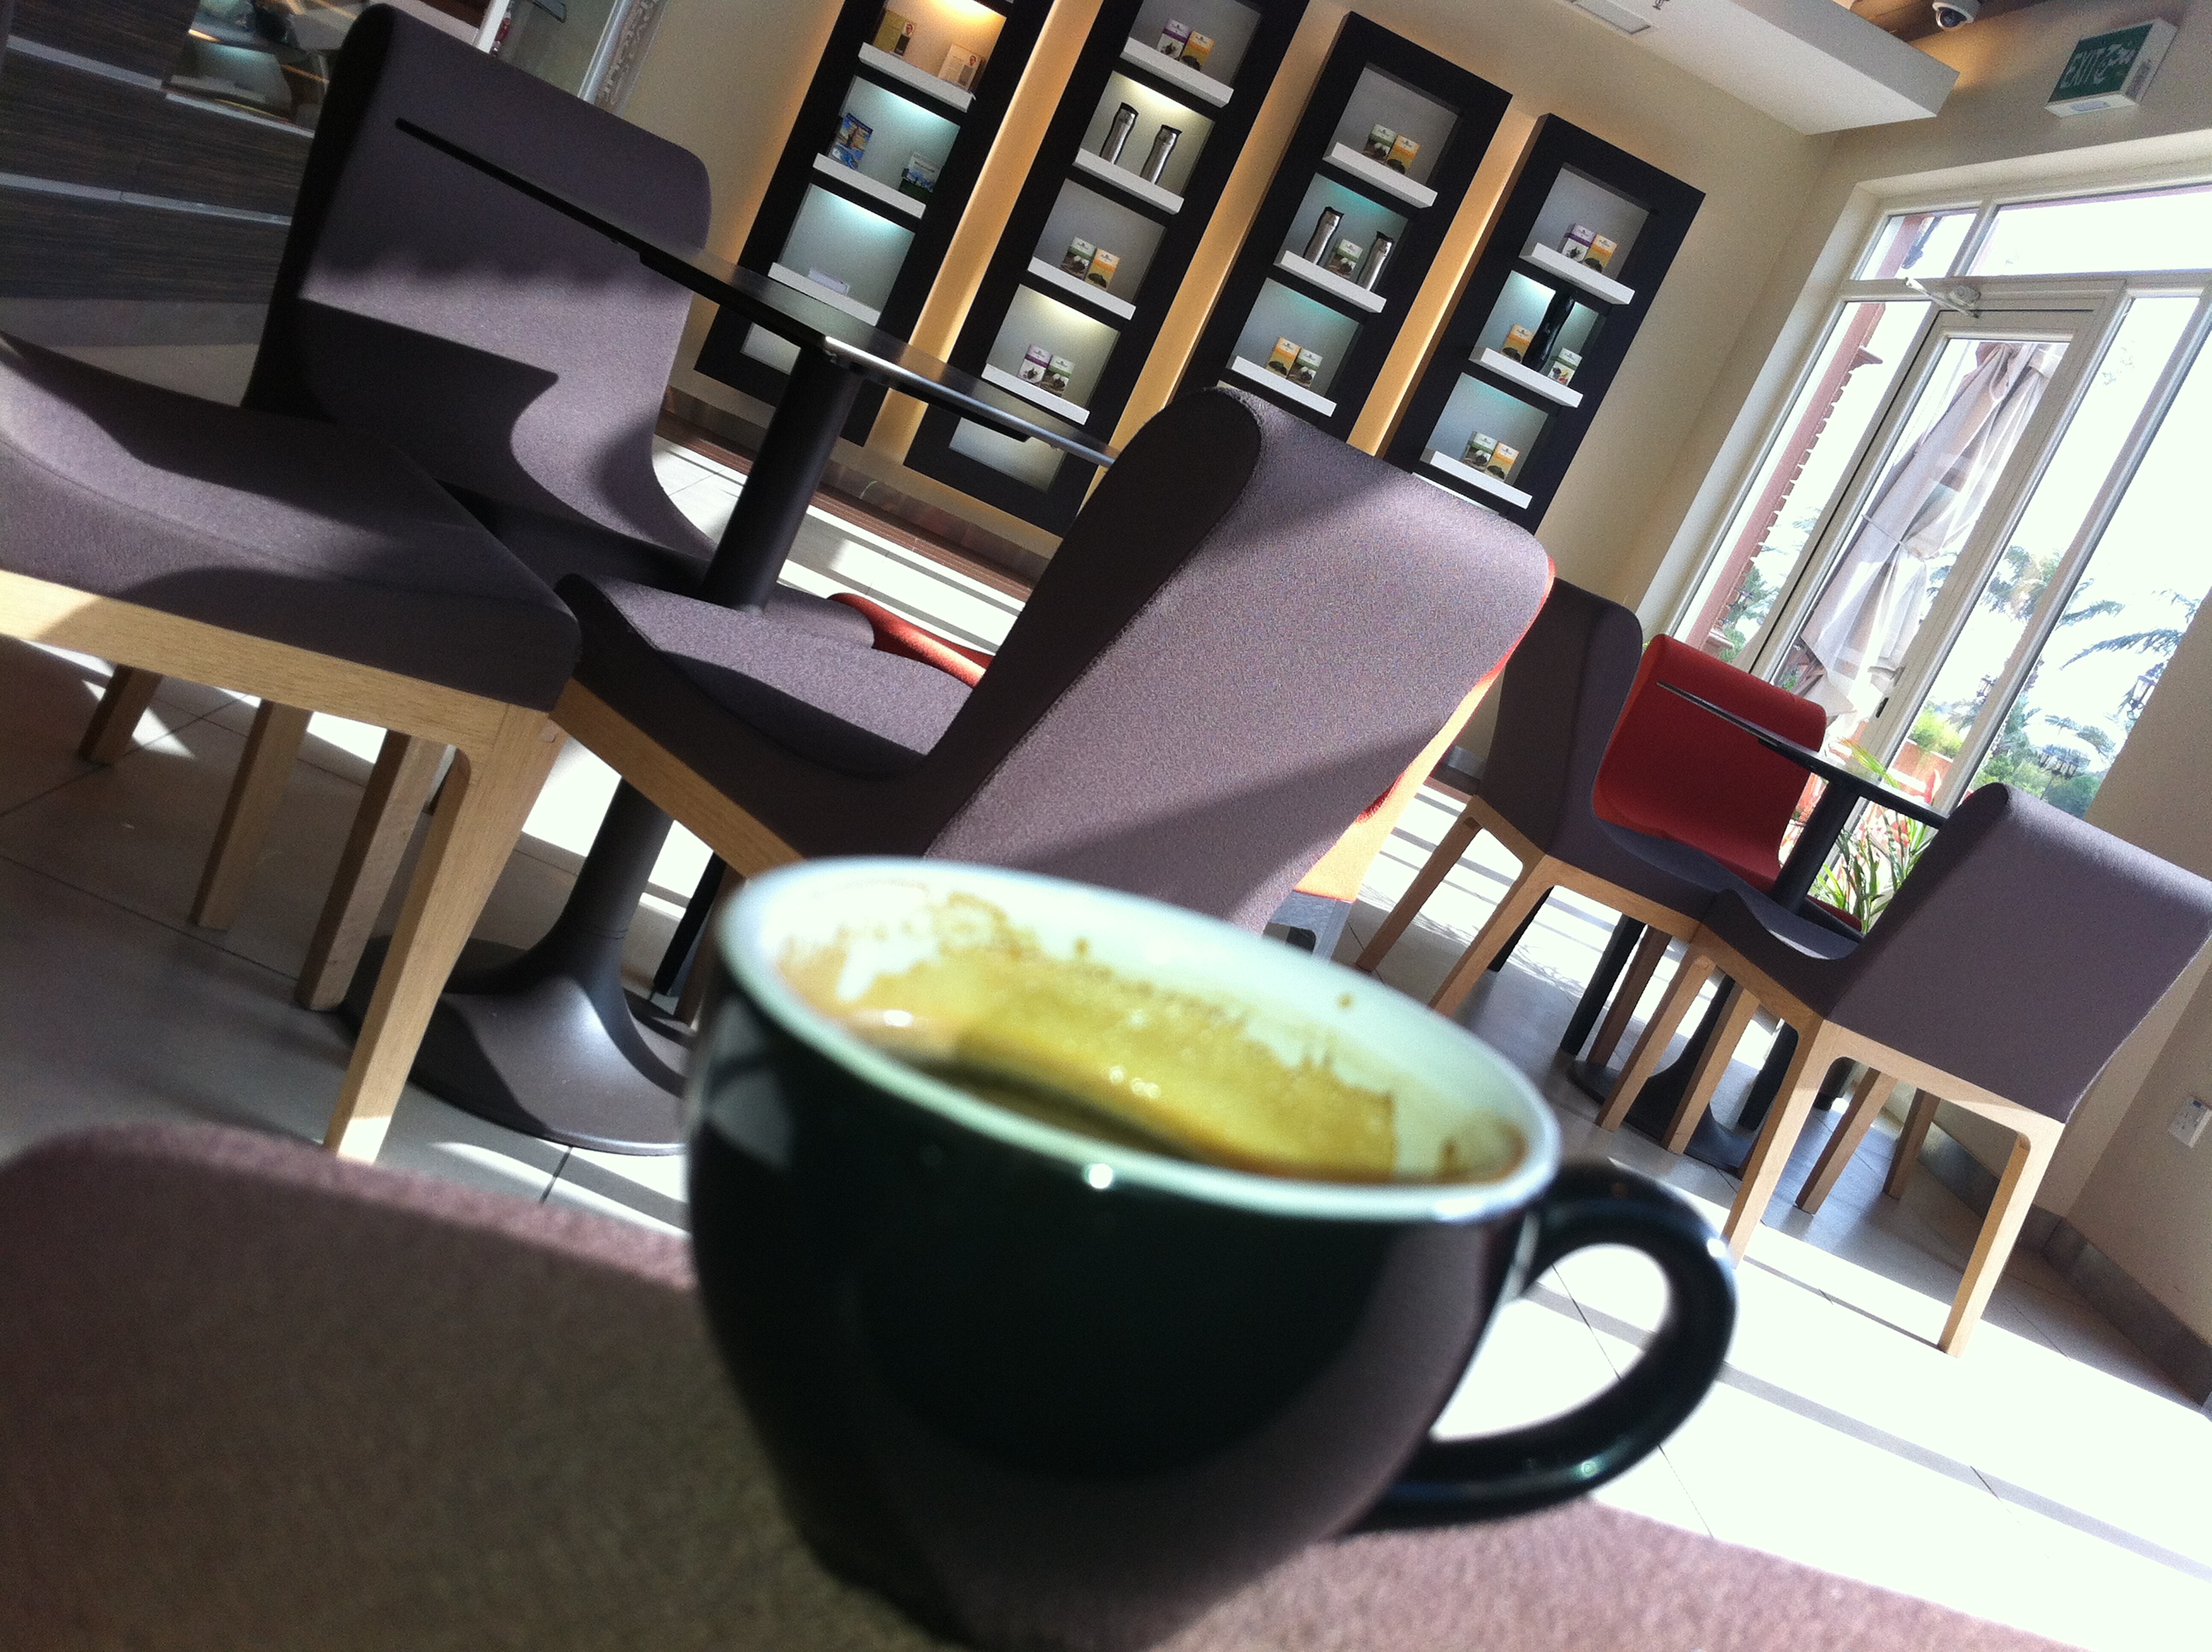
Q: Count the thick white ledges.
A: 13